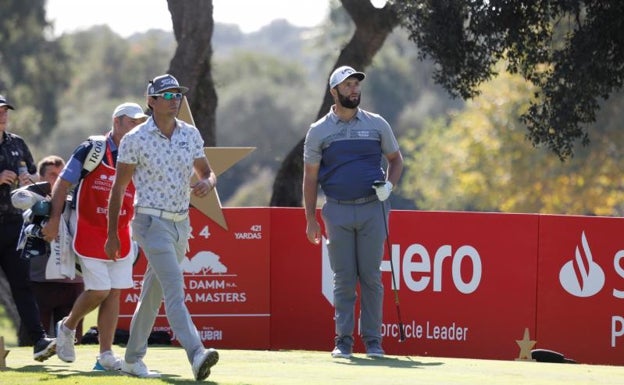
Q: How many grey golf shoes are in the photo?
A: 2